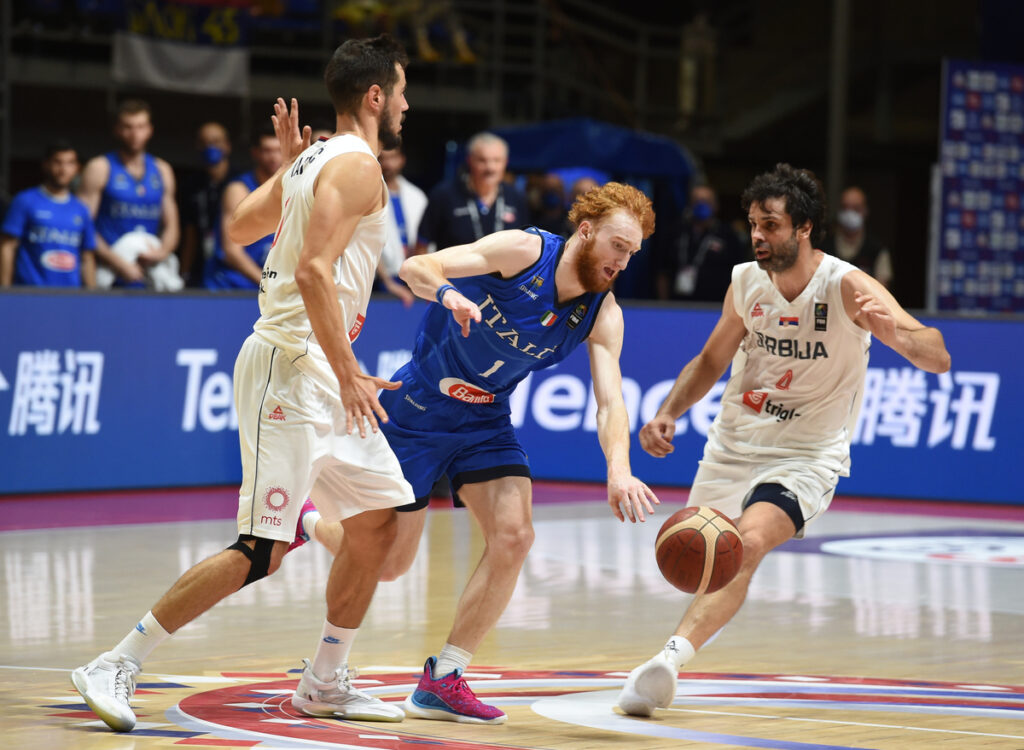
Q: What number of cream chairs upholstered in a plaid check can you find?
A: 0